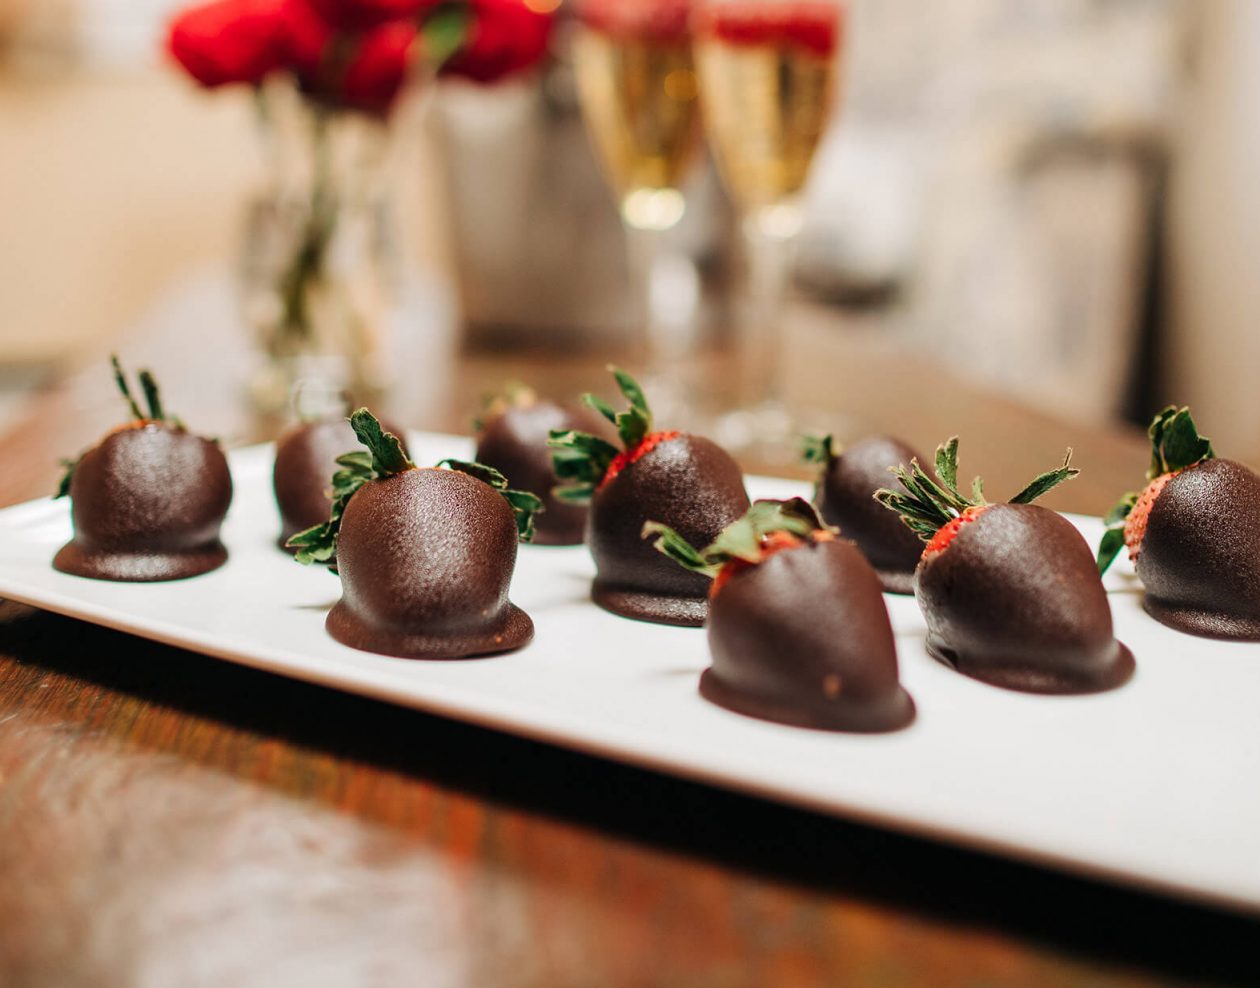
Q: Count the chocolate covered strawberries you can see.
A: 9